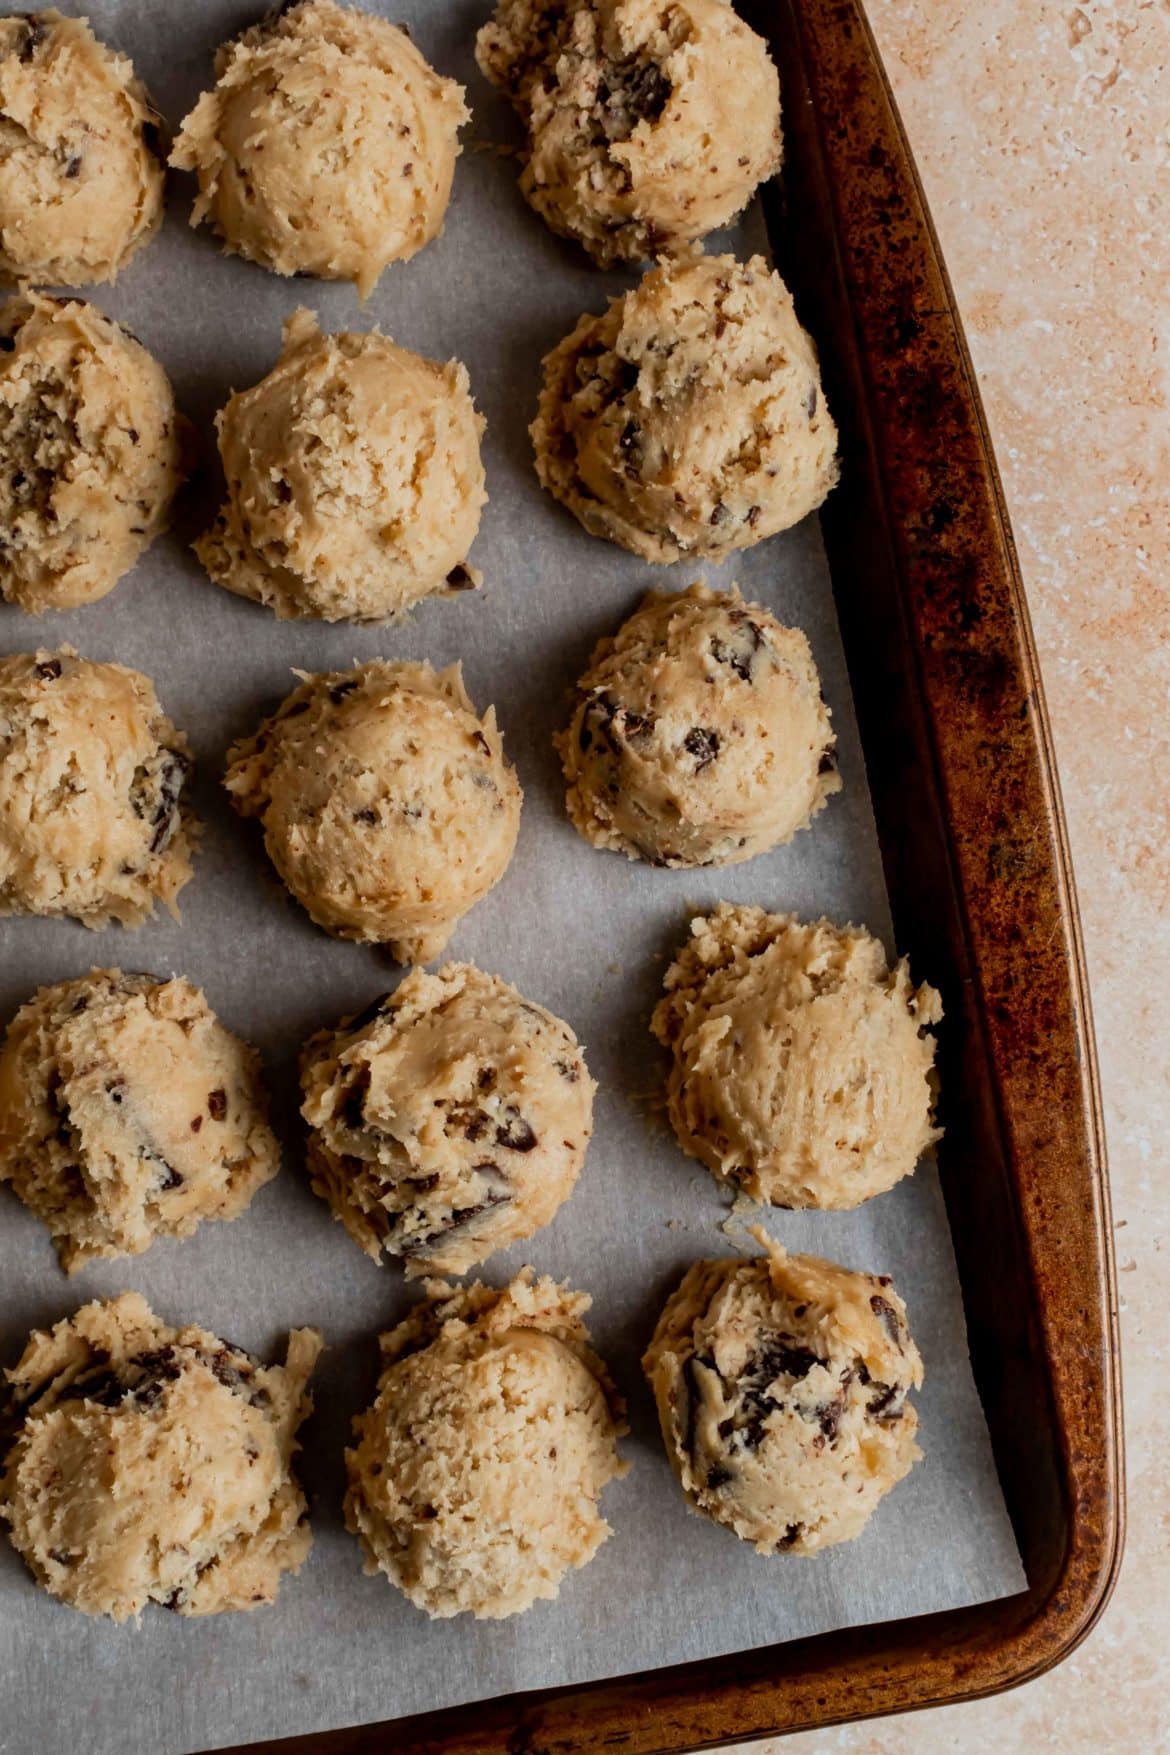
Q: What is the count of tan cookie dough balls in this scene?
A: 15